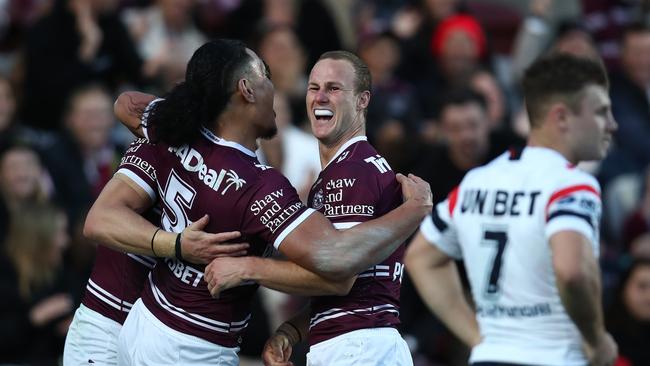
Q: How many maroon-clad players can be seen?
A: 3